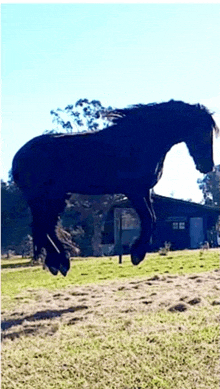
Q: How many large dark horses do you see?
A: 1